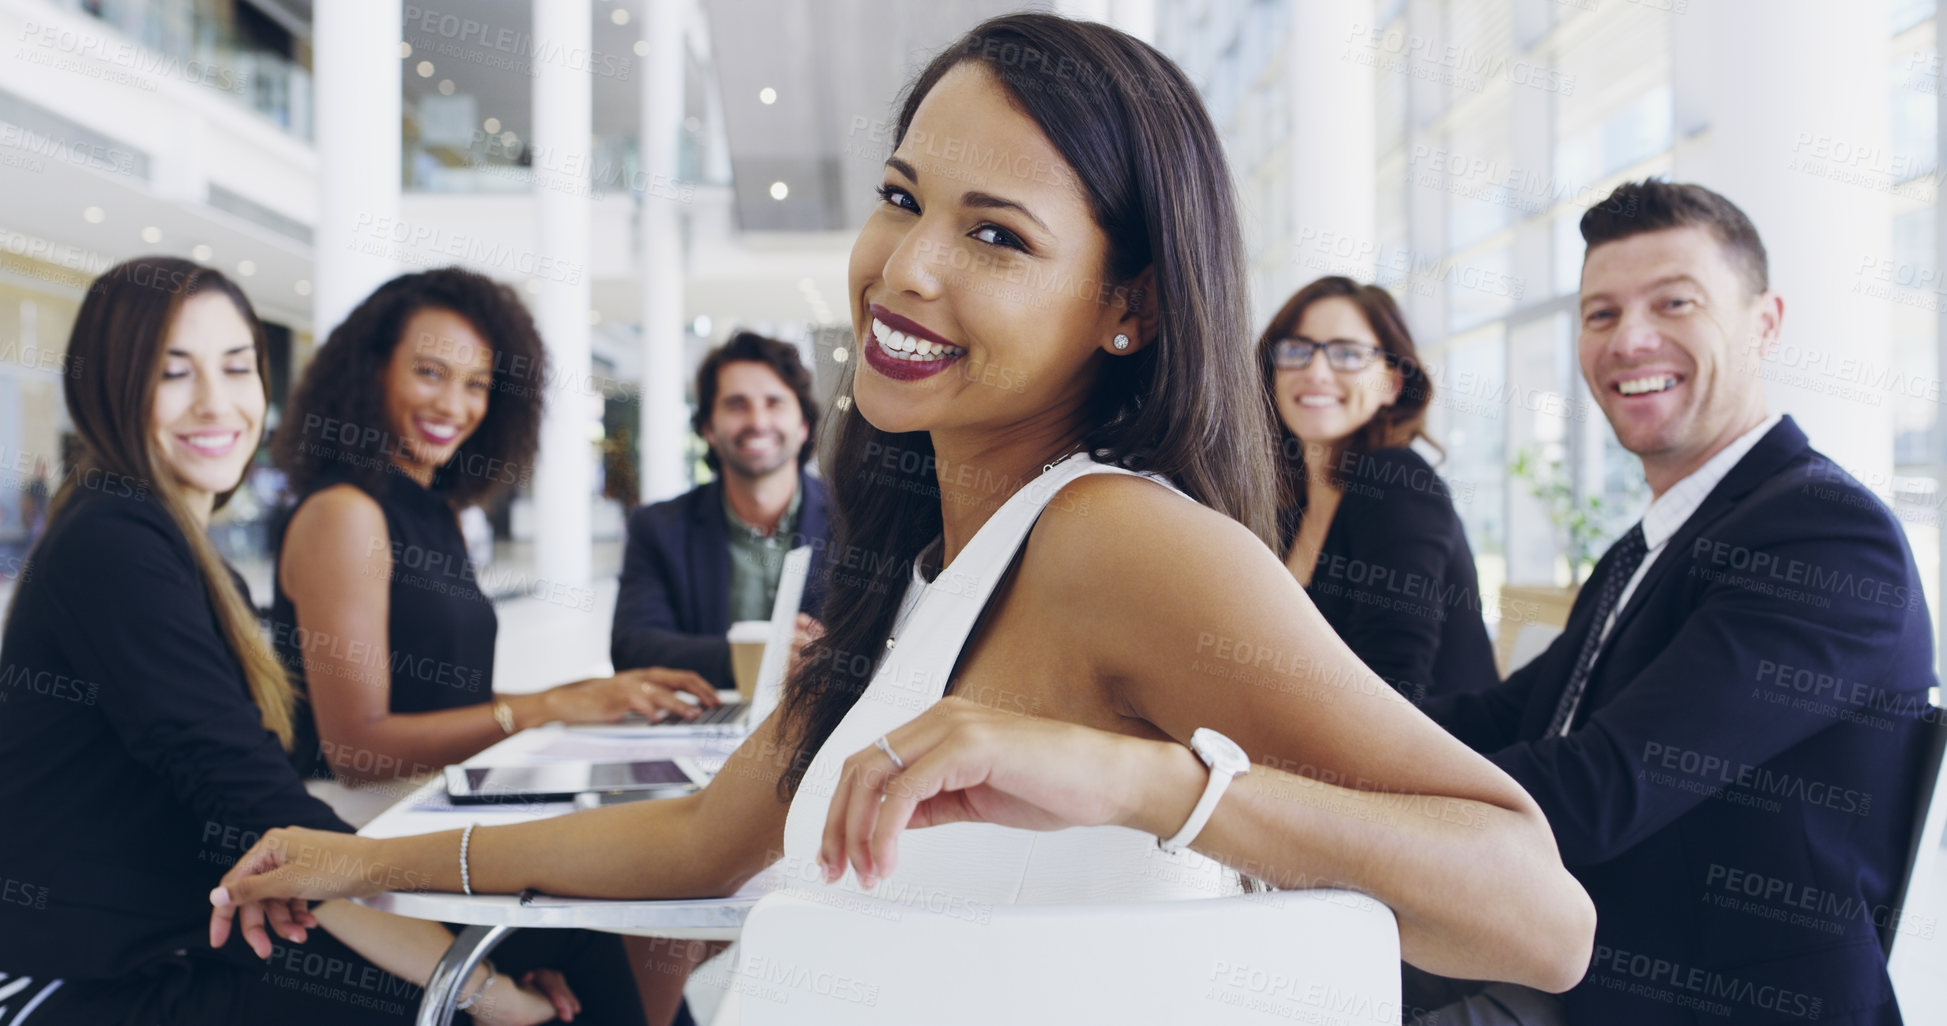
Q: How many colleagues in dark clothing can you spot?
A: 5